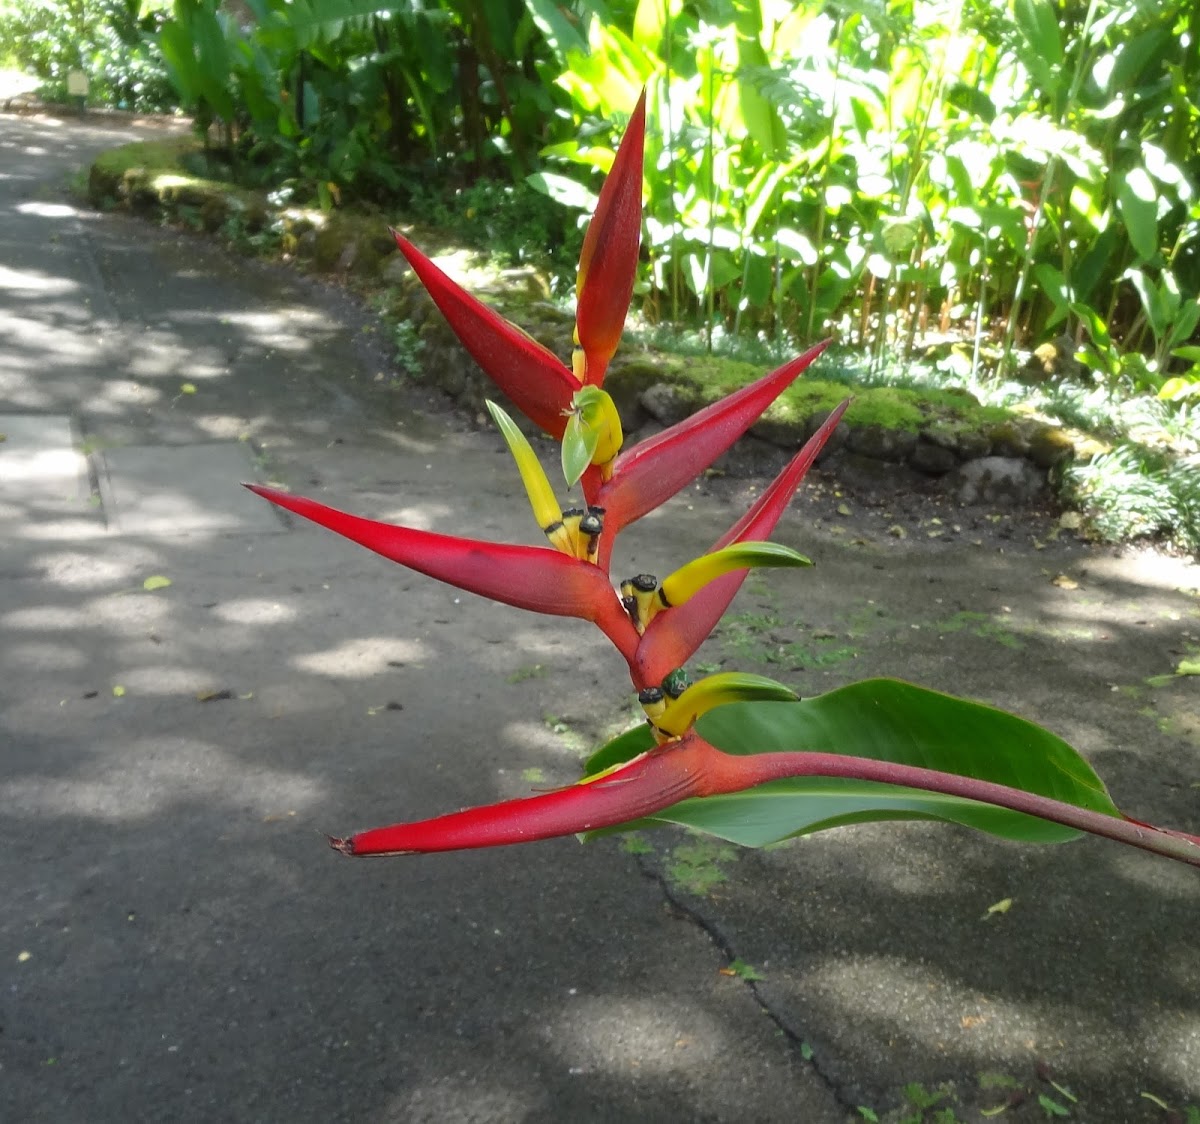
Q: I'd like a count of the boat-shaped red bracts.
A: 6